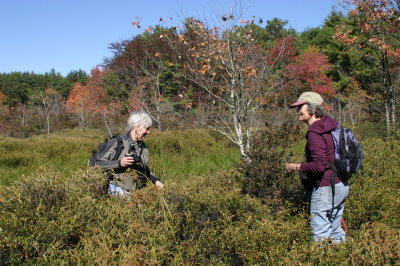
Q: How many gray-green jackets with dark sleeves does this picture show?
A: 1